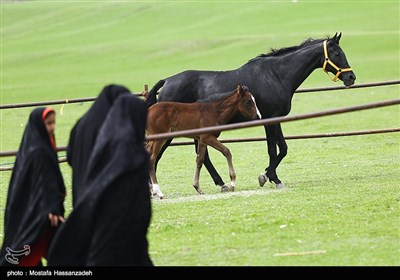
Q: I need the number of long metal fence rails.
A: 3